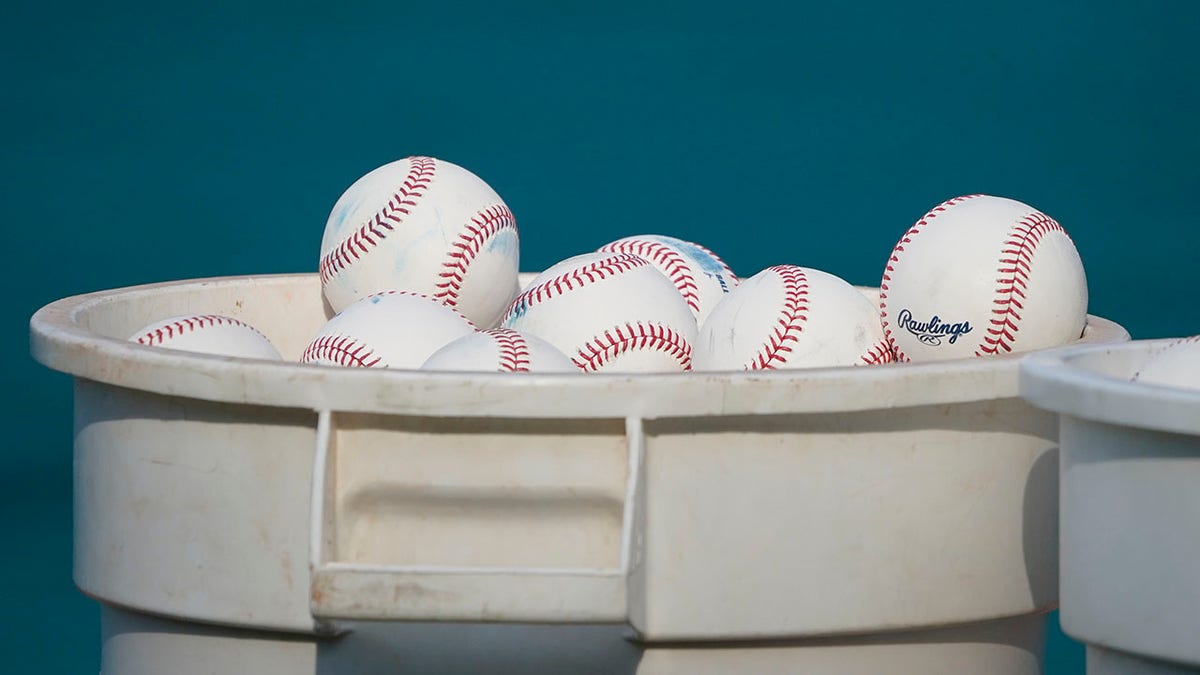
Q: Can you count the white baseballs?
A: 9